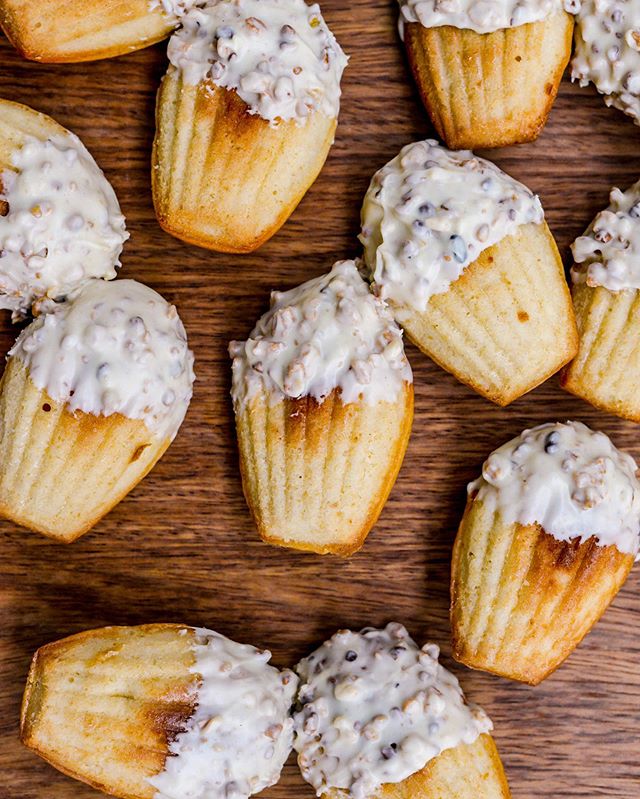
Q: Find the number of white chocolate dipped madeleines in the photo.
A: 12